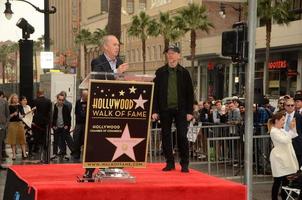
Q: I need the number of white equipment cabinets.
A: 1